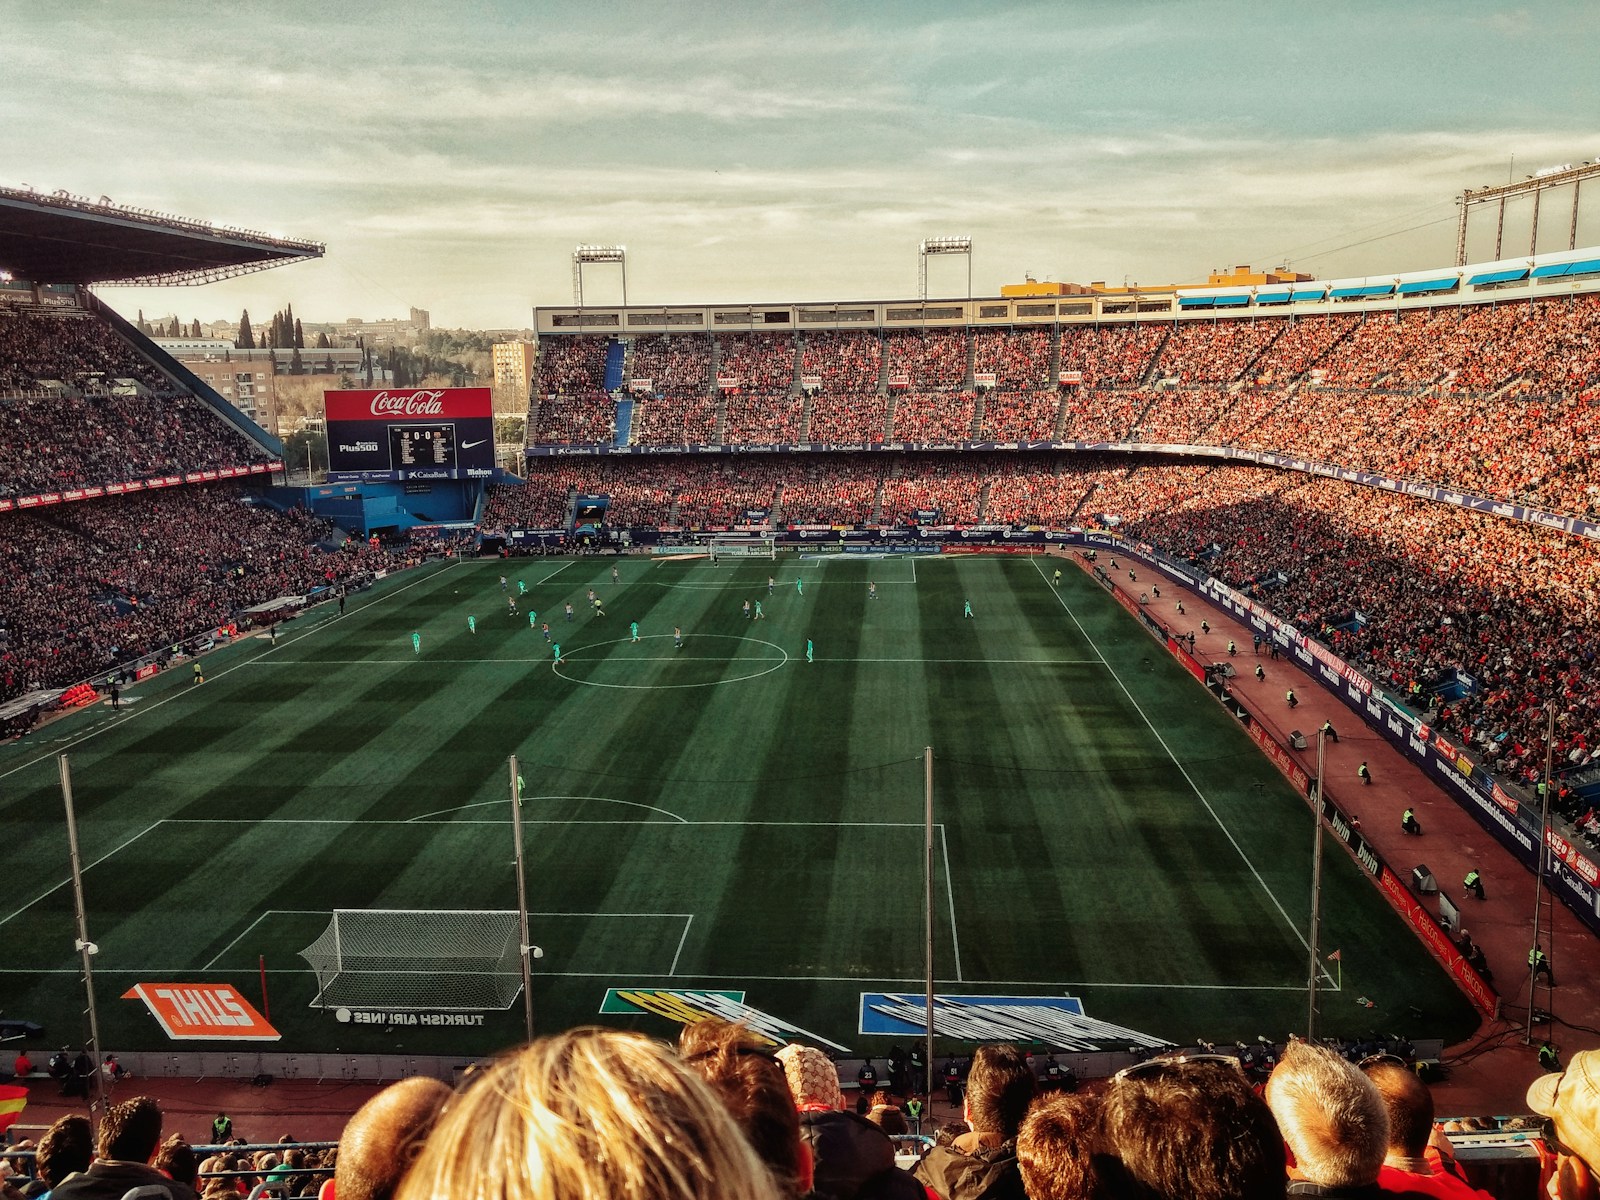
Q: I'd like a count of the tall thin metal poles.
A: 5